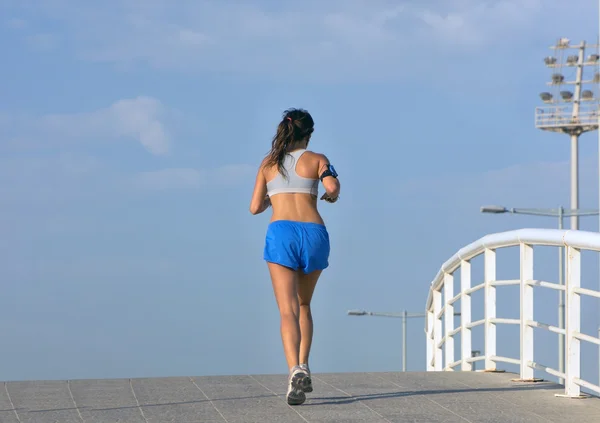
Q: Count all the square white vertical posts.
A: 7